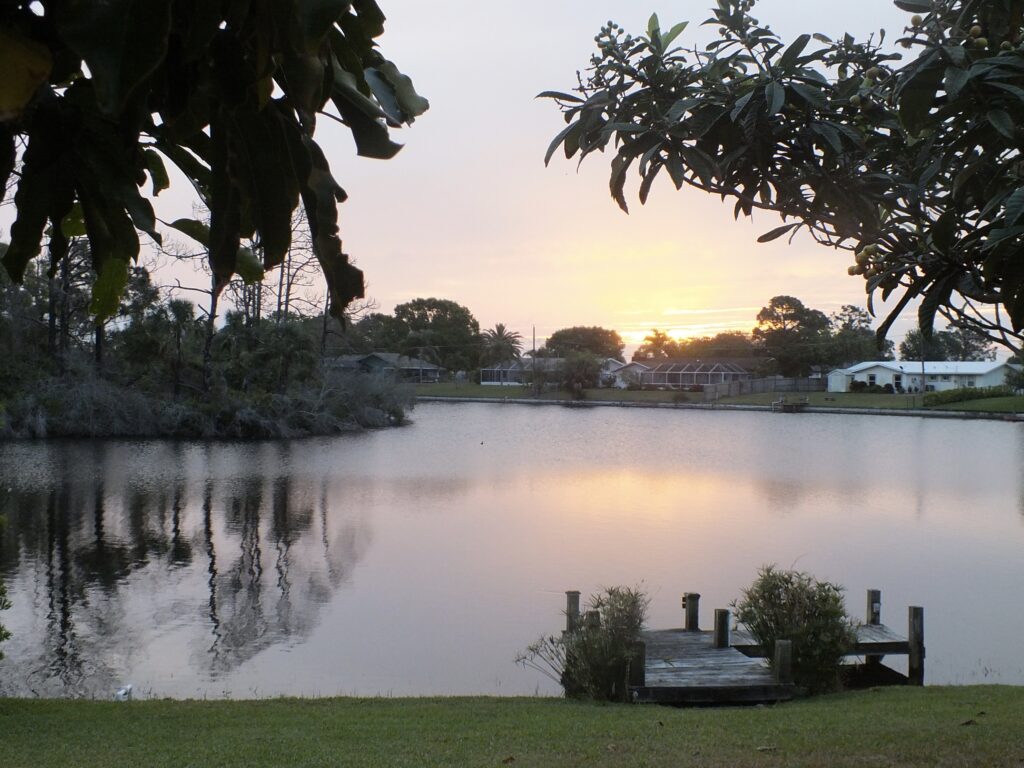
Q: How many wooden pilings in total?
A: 8